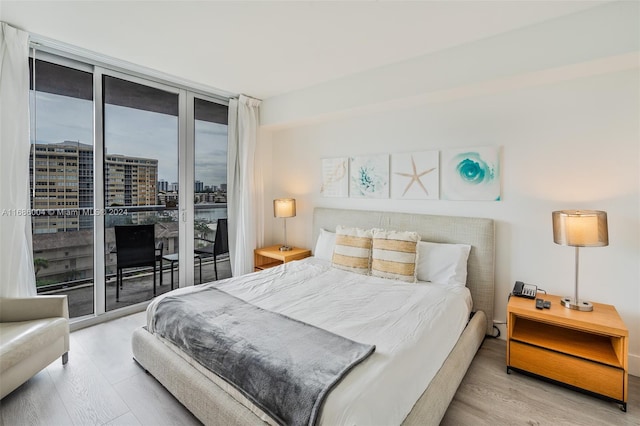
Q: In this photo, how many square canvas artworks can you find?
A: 4